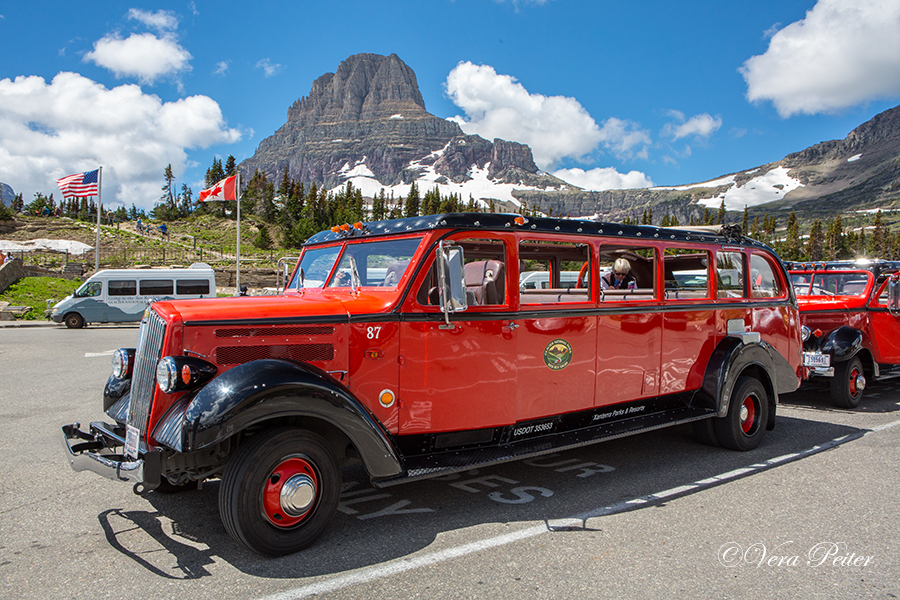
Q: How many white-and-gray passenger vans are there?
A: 1